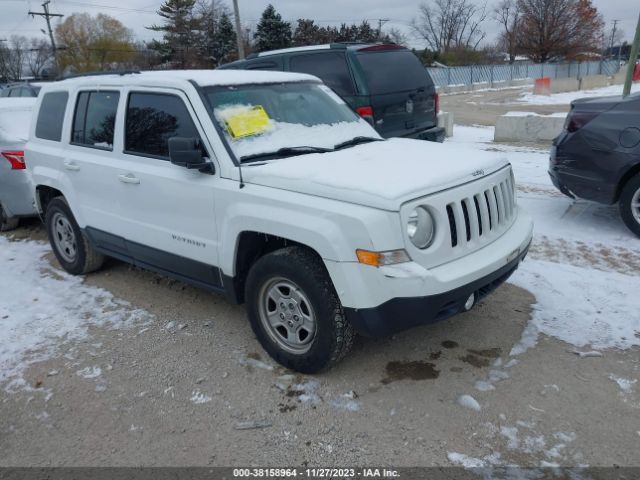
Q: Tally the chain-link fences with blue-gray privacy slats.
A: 1